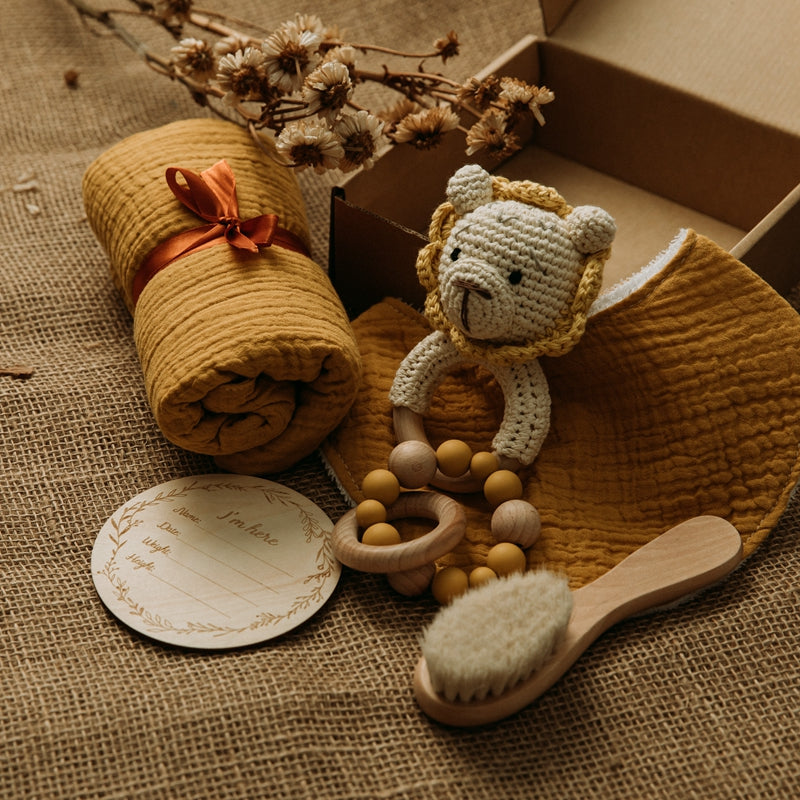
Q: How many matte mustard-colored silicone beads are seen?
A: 9